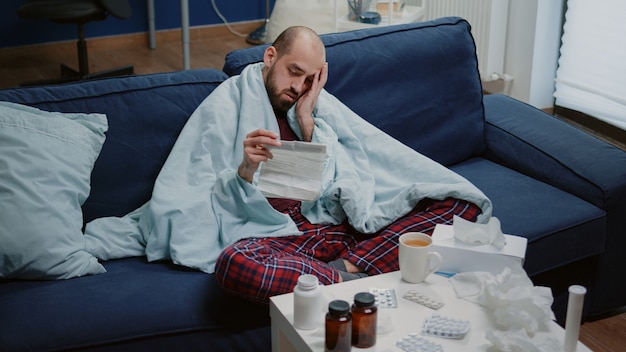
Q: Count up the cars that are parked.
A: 0